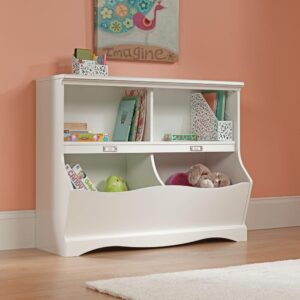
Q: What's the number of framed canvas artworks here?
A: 1